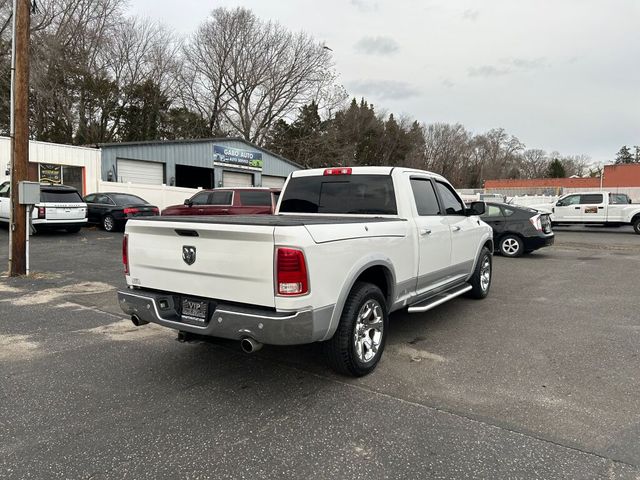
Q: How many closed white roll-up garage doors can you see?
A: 3